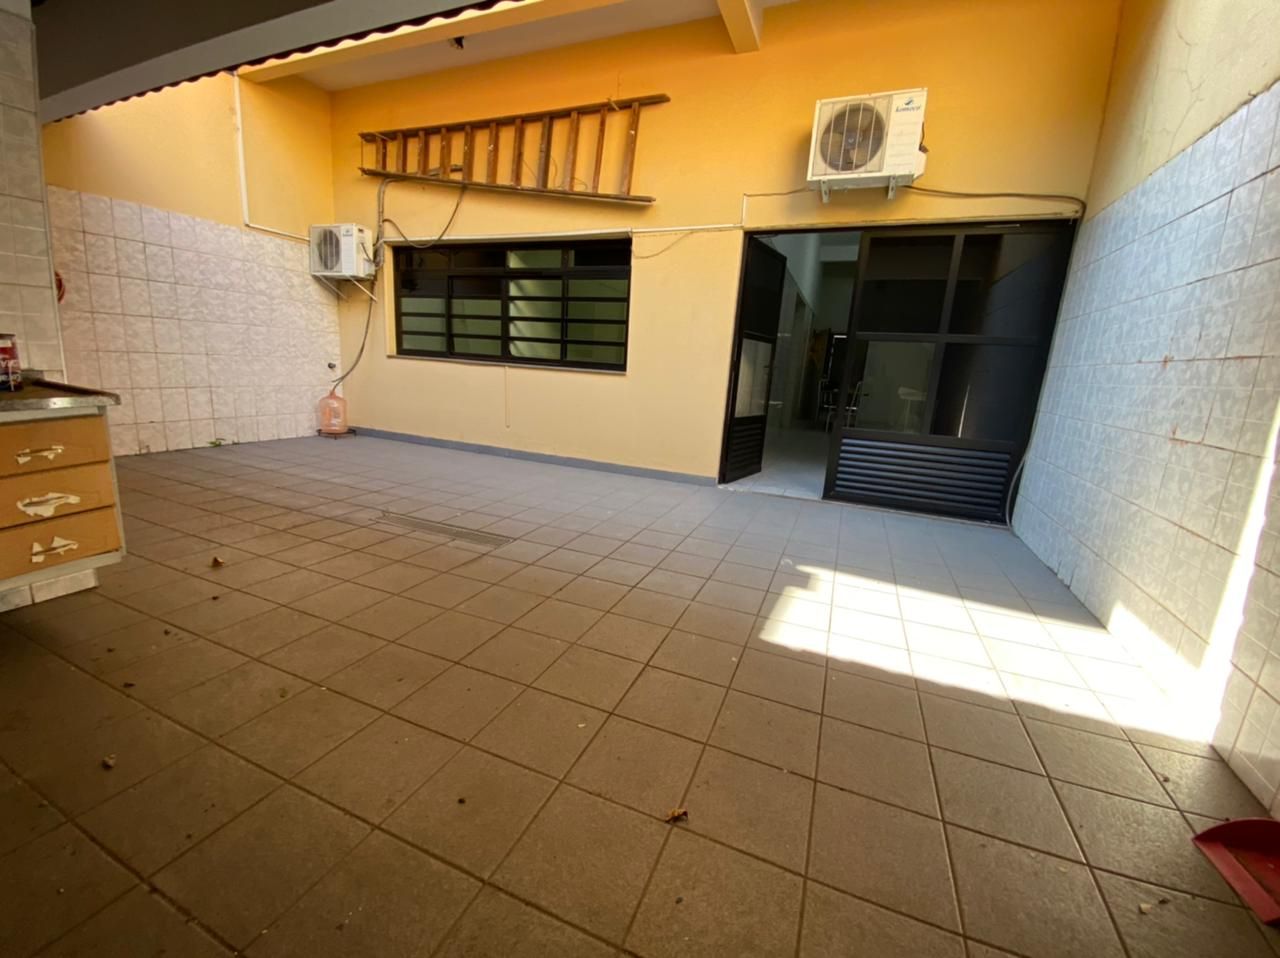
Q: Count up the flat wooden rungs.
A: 11